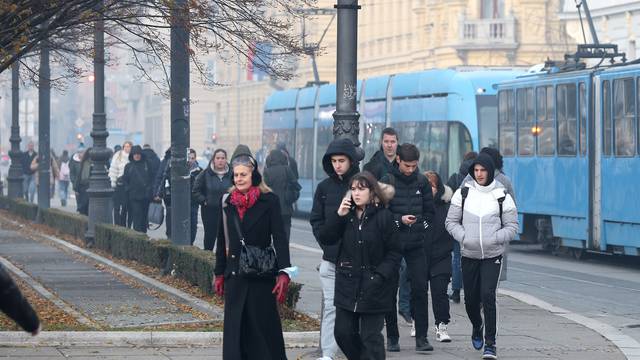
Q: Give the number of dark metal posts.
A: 5